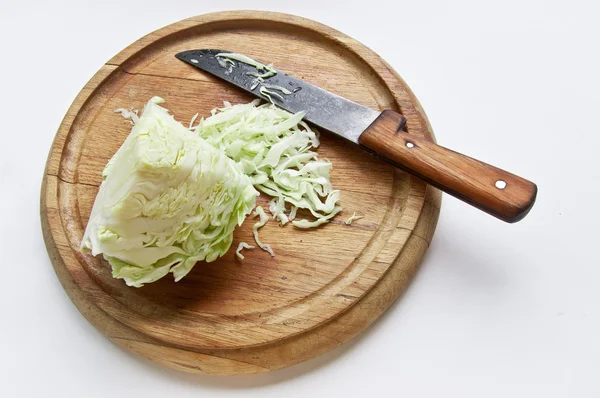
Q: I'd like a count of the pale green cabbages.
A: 1